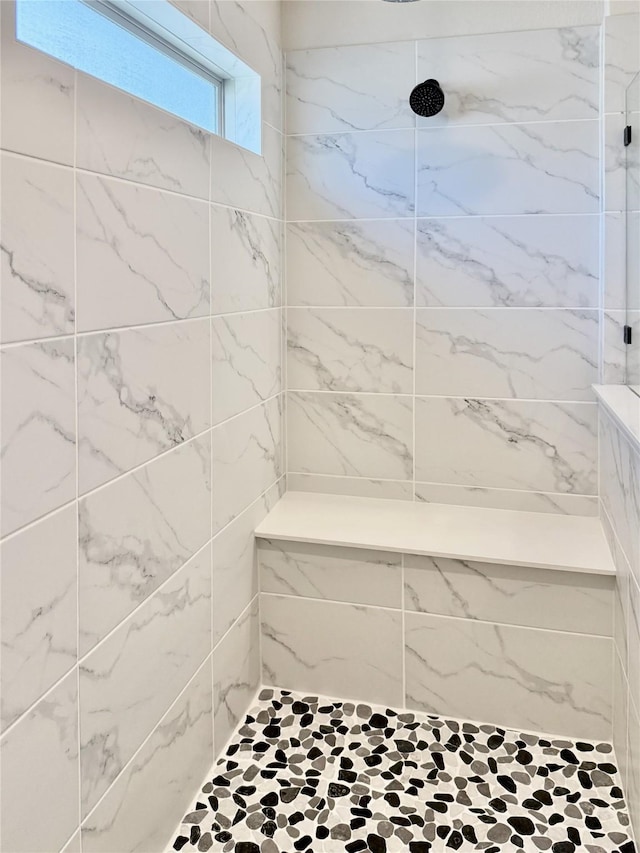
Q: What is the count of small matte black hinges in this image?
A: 2